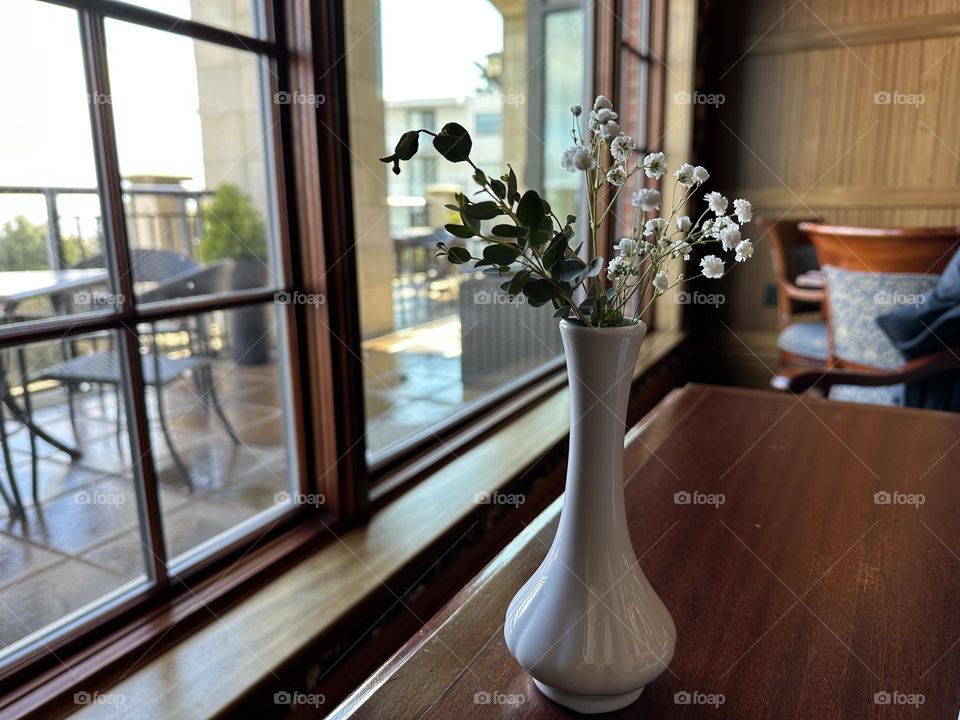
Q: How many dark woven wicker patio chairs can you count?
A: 2